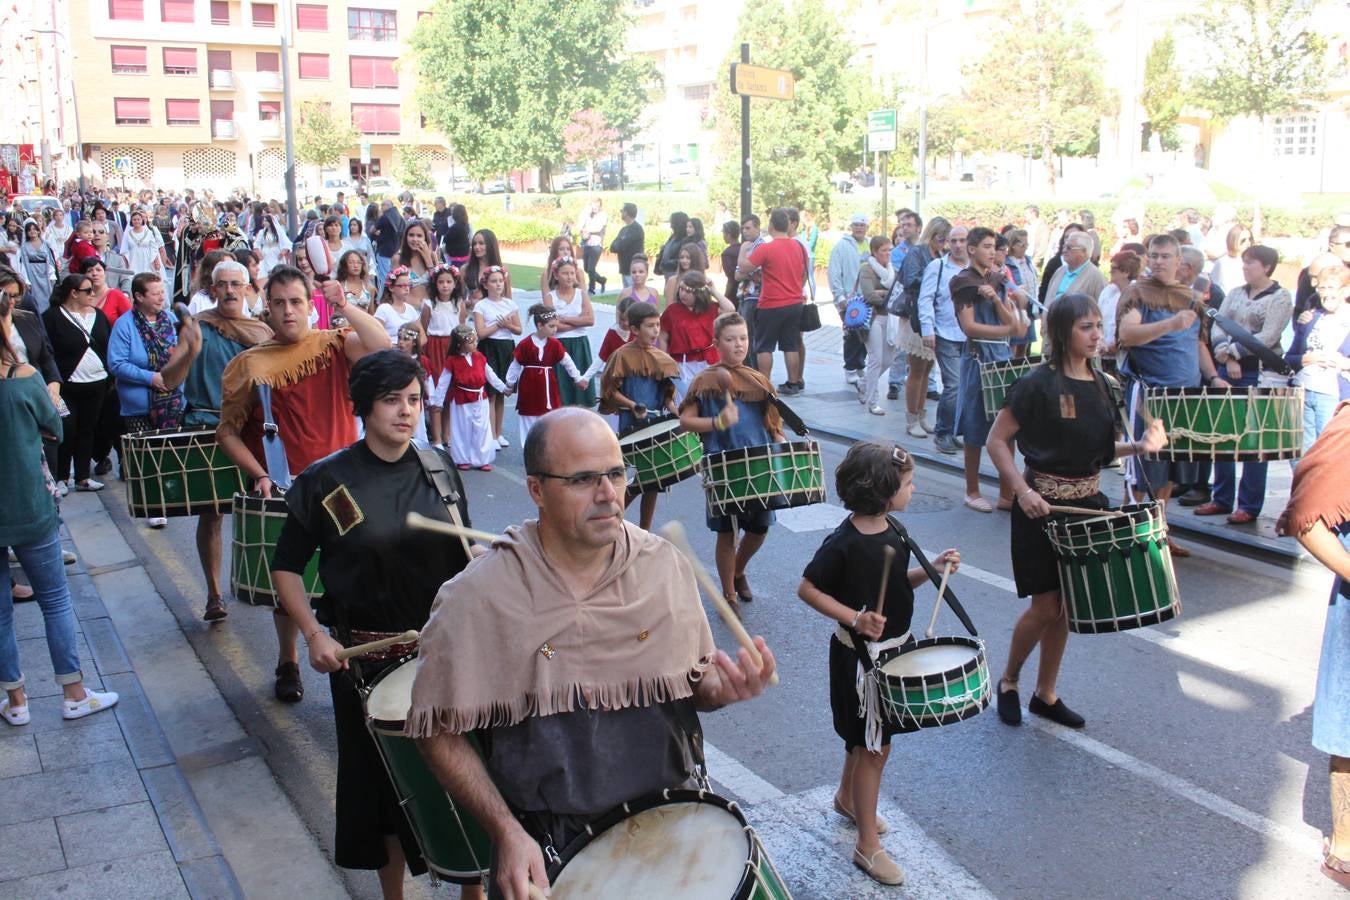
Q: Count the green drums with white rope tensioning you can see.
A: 9